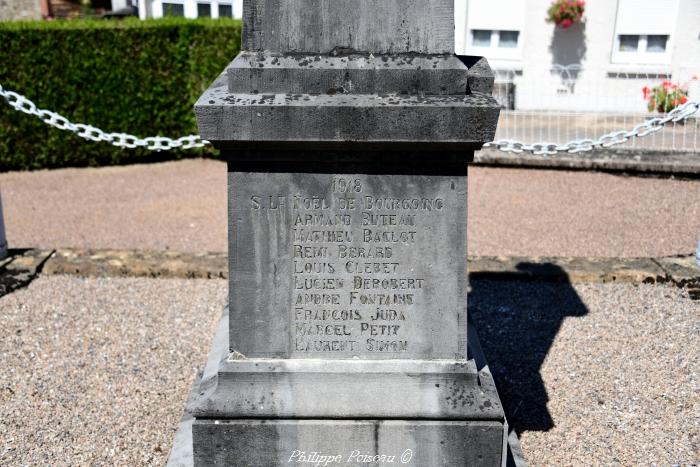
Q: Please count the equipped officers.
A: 0